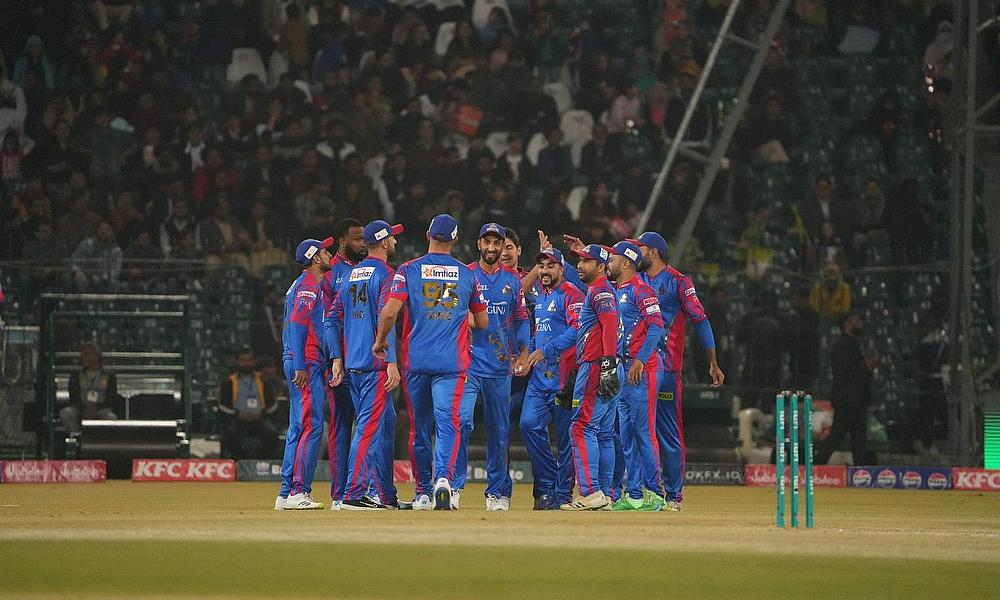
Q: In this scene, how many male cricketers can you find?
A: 10